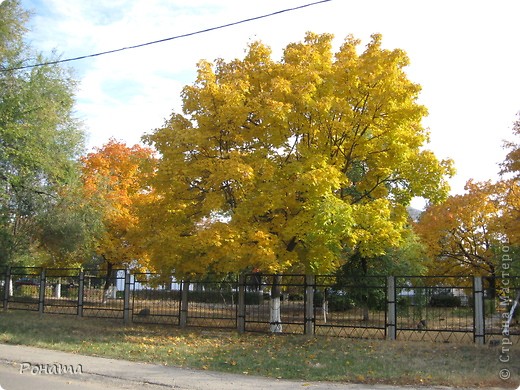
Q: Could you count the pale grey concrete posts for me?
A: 9